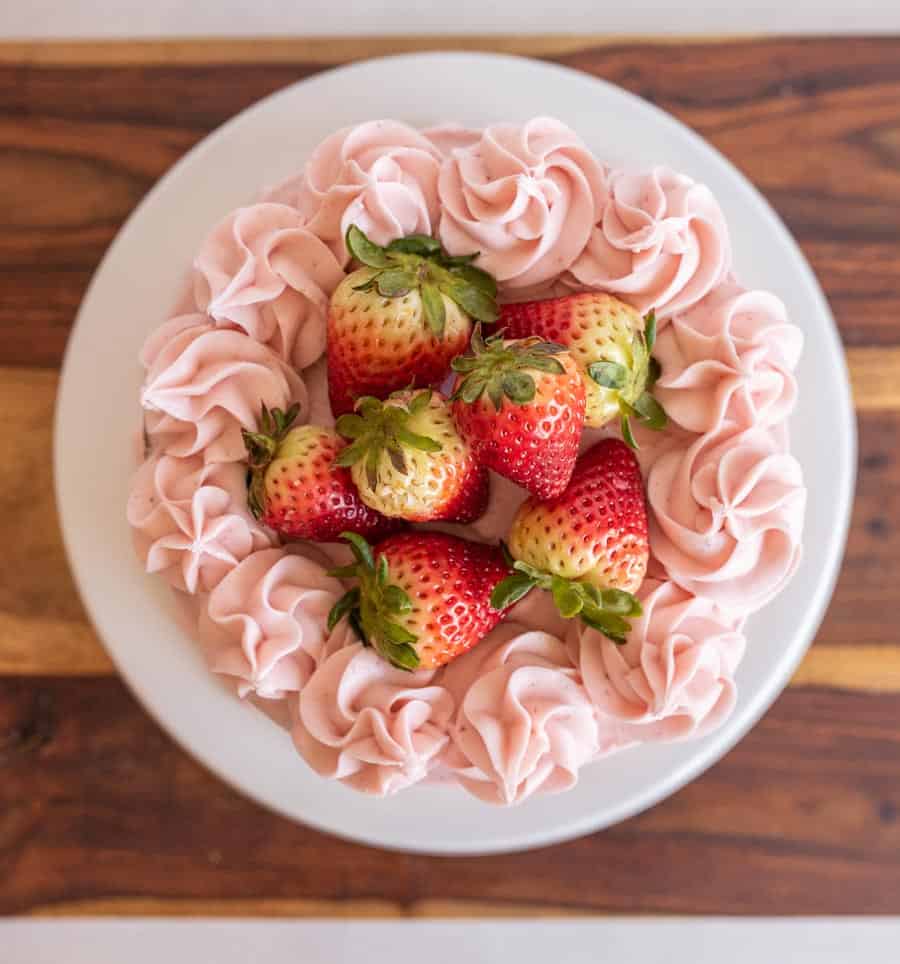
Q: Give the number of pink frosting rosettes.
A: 12